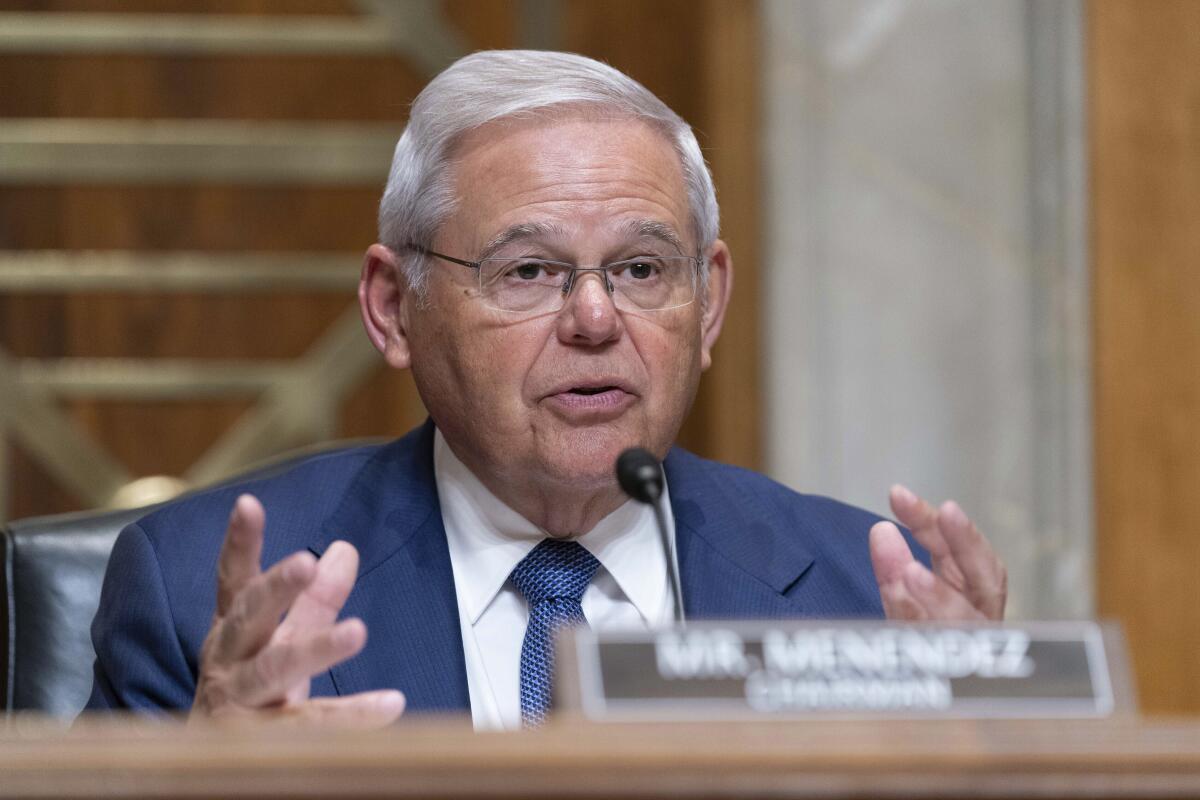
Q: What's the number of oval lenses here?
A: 2